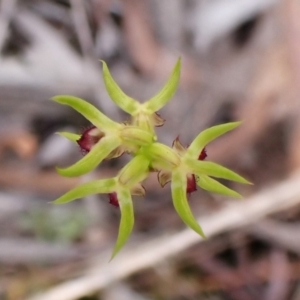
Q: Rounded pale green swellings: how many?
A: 4